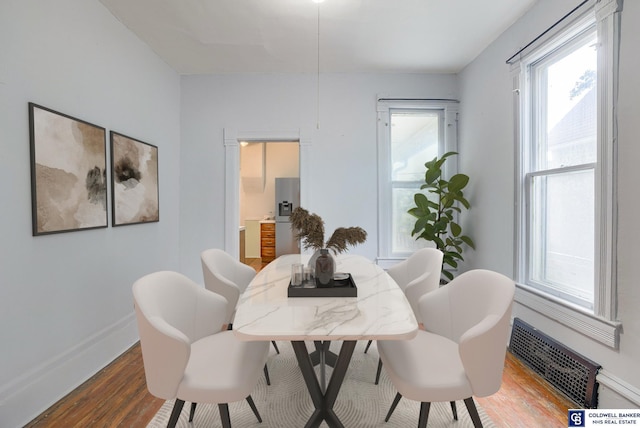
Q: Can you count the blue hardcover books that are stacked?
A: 0